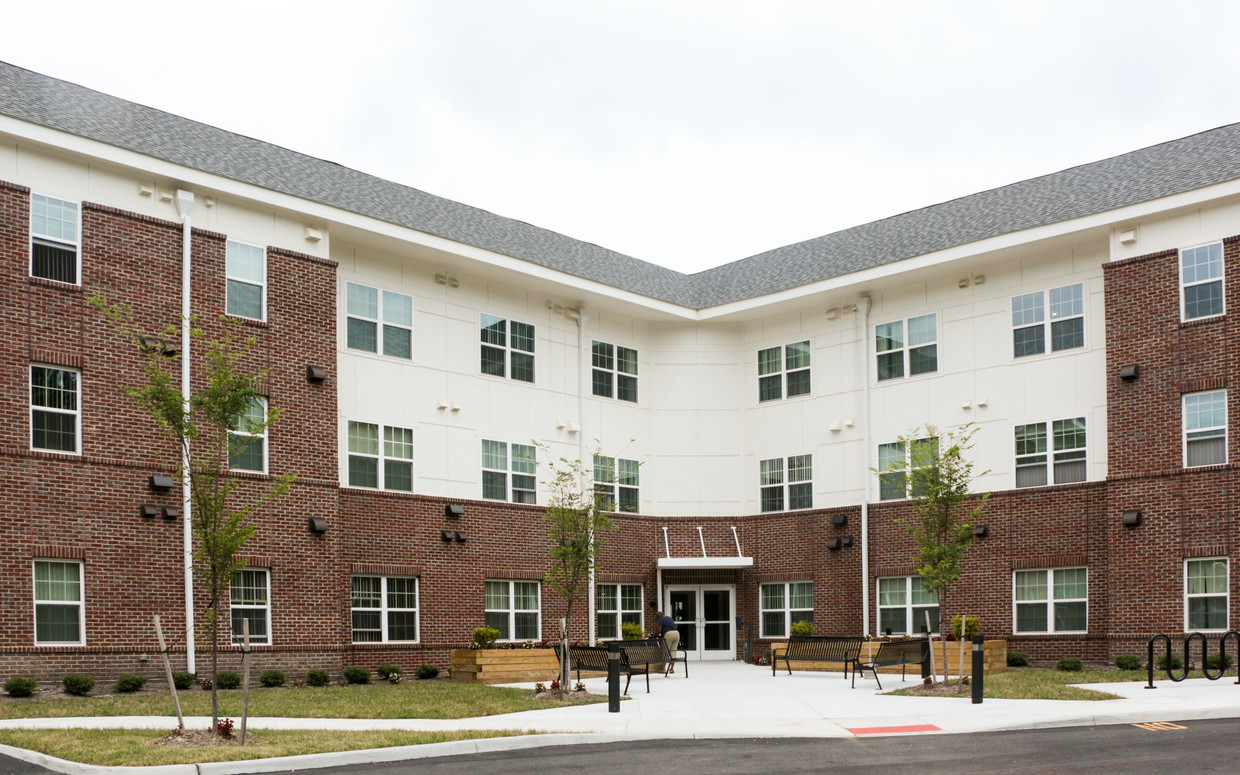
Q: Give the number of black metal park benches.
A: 4